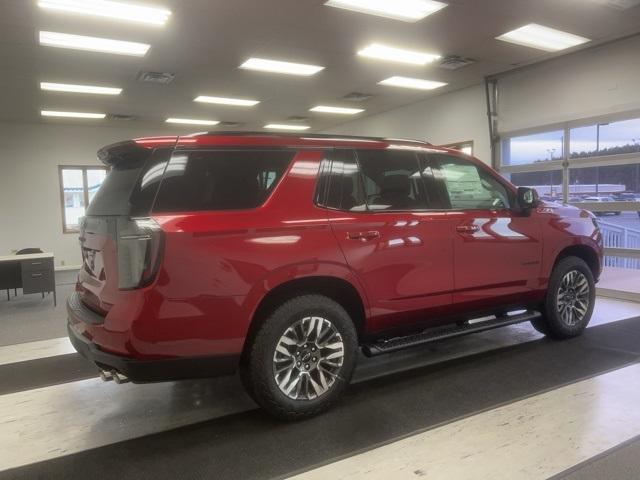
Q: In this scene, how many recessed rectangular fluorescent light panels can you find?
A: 13